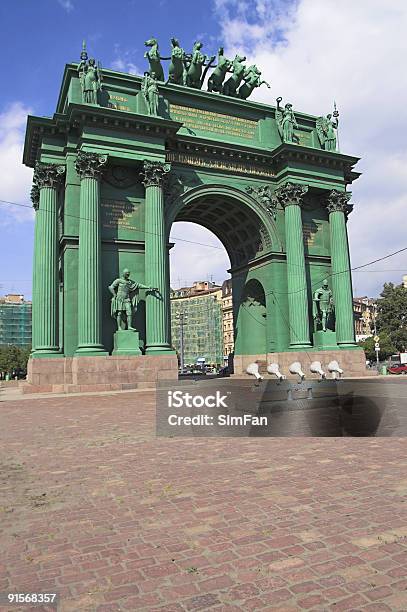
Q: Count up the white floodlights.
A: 5